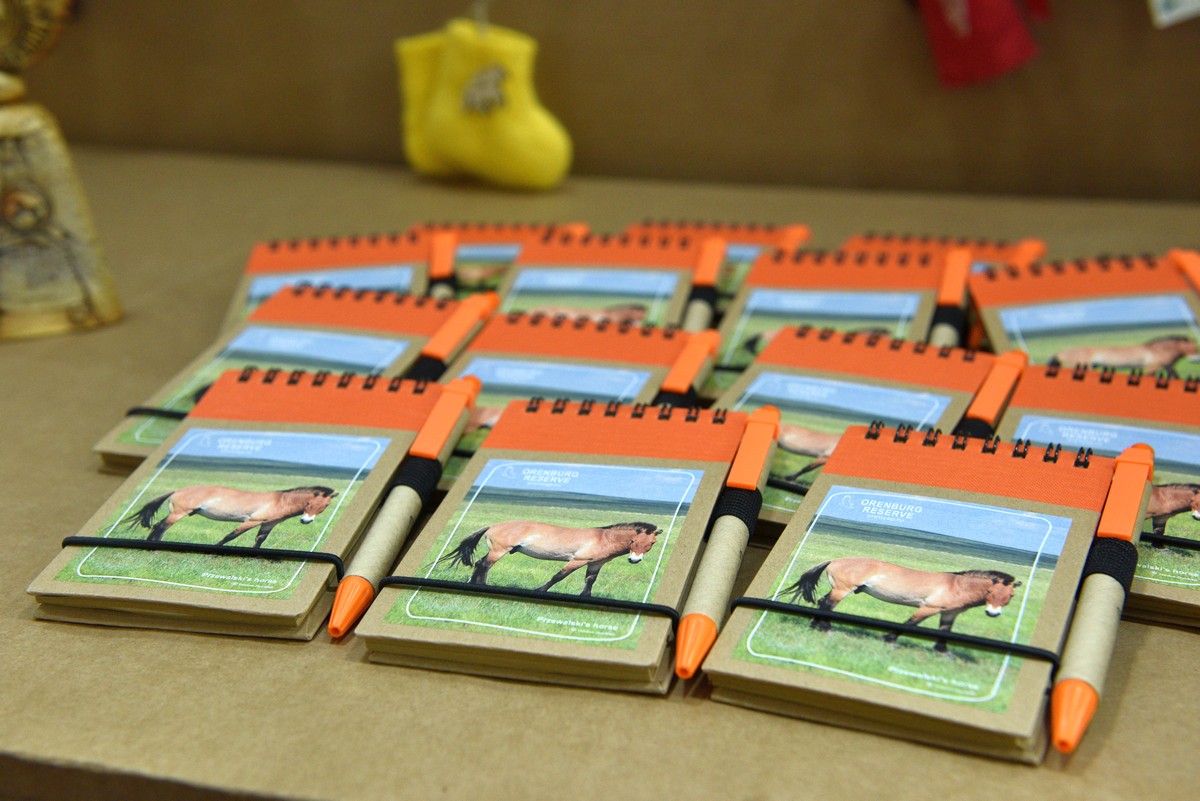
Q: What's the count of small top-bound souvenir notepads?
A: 14